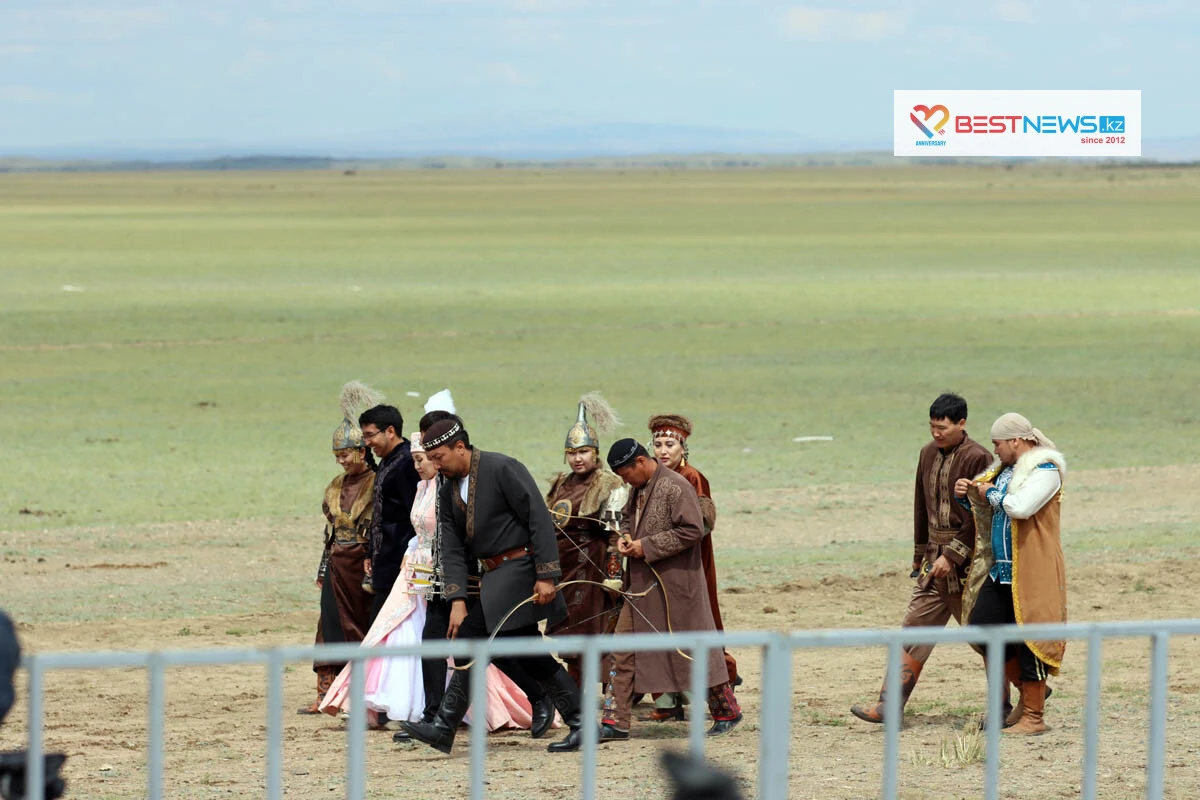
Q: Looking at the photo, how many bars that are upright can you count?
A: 12